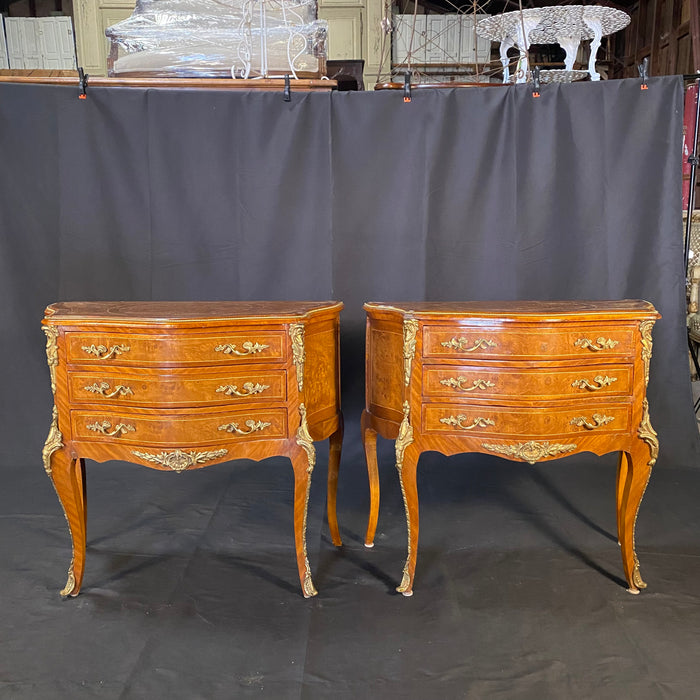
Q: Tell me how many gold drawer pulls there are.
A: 12